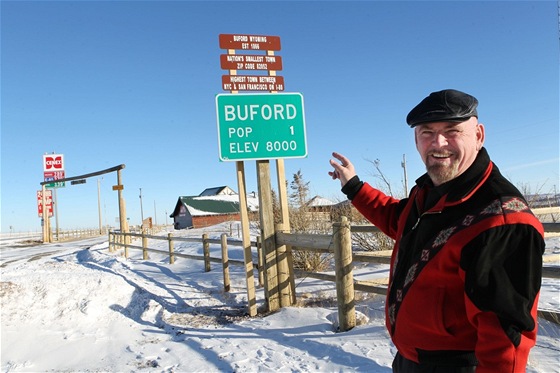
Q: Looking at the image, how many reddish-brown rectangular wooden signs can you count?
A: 3